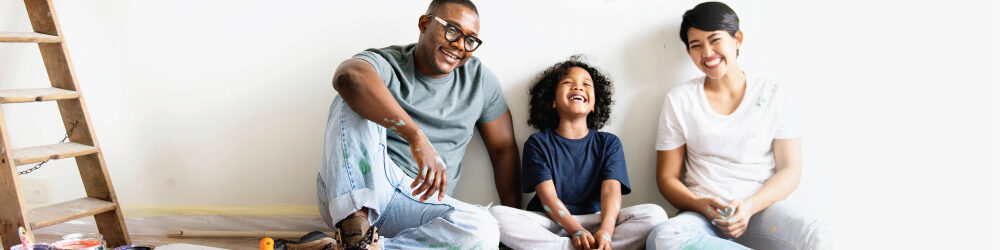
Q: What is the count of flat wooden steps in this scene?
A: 4